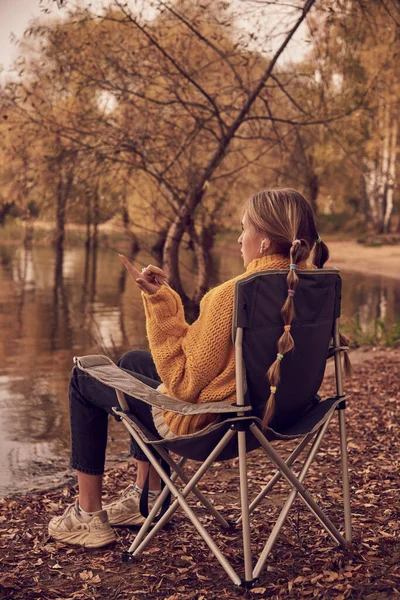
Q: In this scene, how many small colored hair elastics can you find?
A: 7